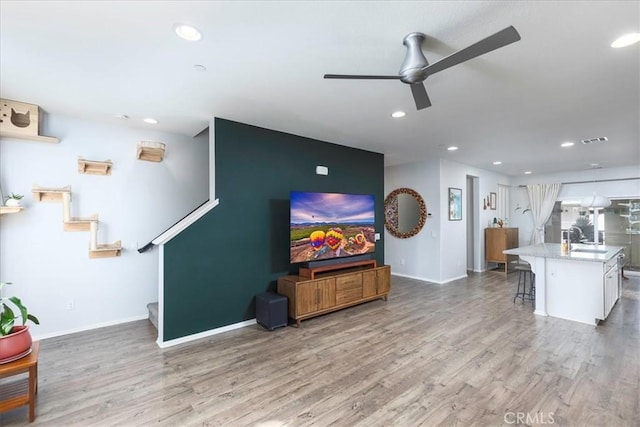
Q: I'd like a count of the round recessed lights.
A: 8